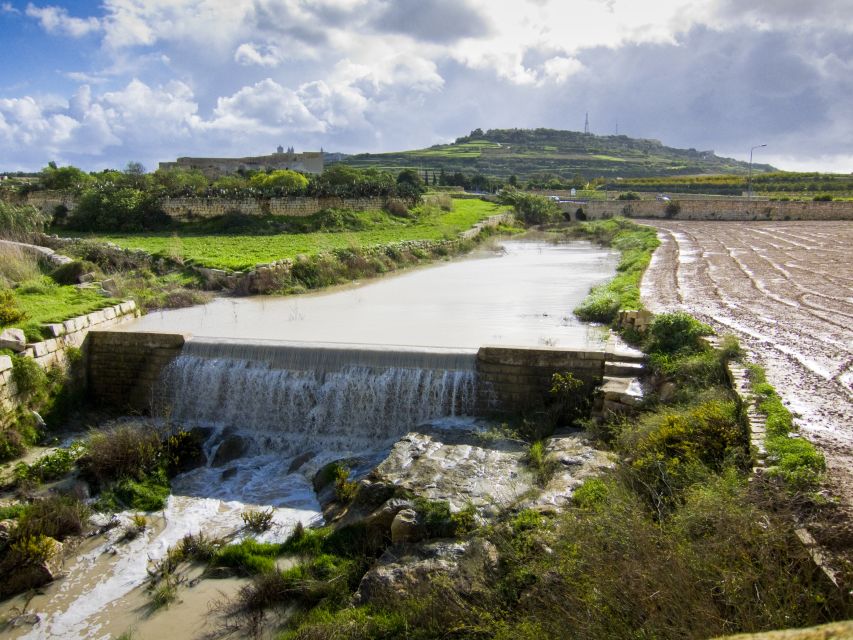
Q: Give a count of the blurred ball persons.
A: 0